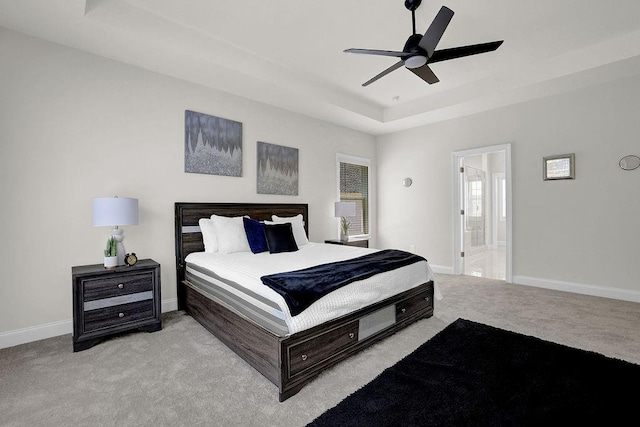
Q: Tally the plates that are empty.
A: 0